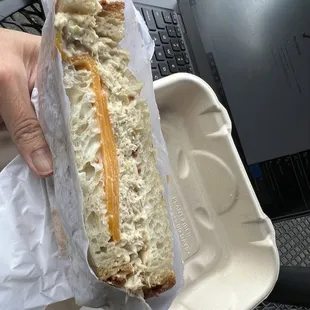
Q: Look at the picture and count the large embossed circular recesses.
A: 1